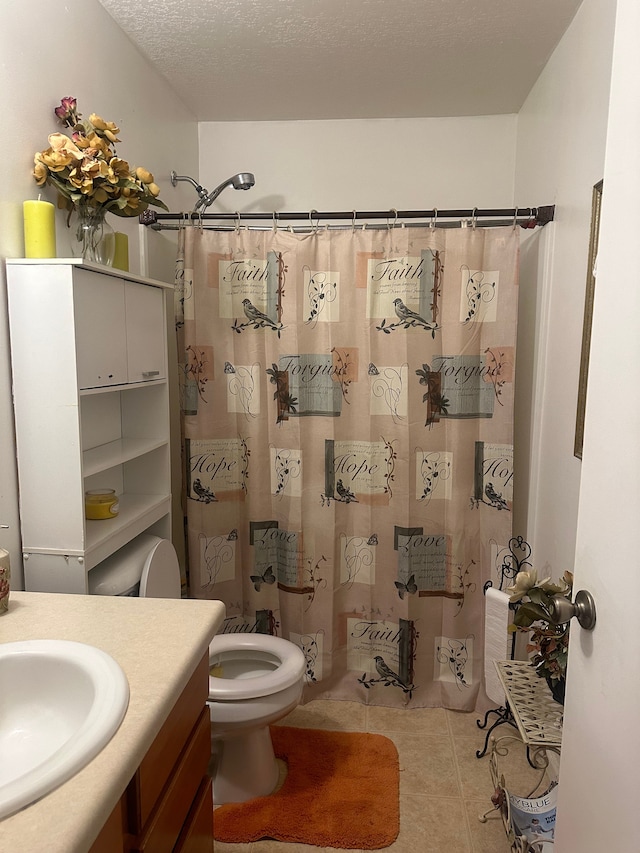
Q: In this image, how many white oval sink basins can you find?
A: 1